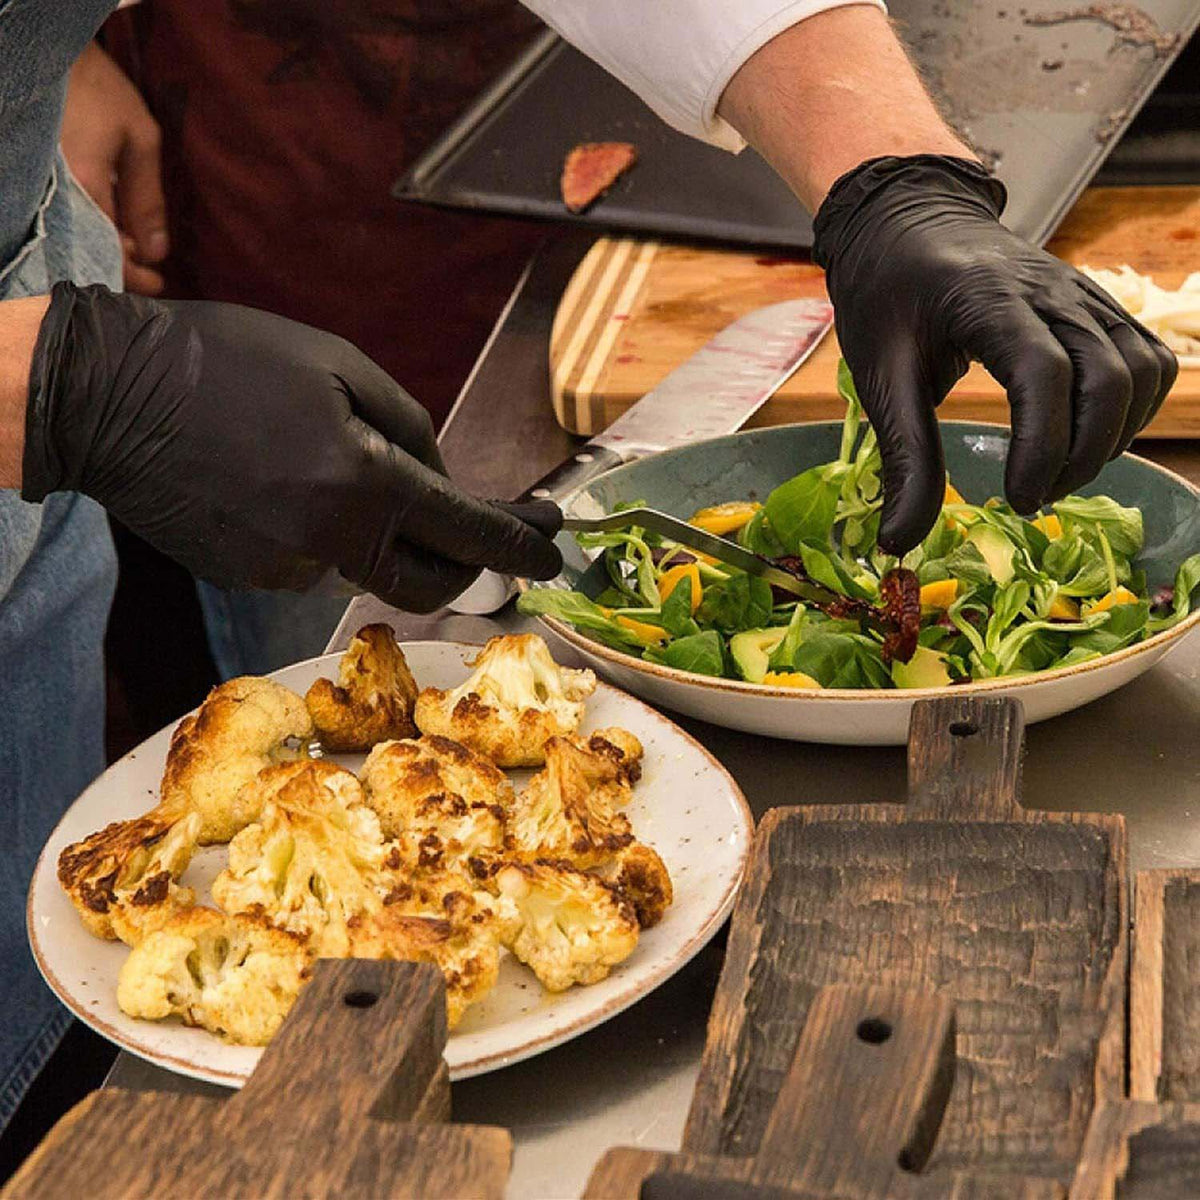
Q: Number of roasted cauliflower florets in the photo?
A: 11